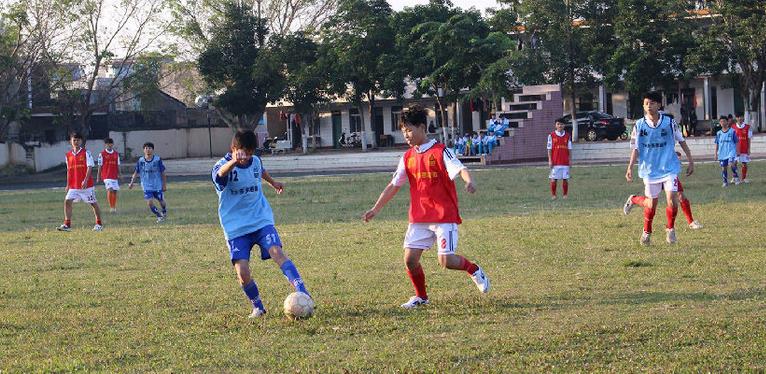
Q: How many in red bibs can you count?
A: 5